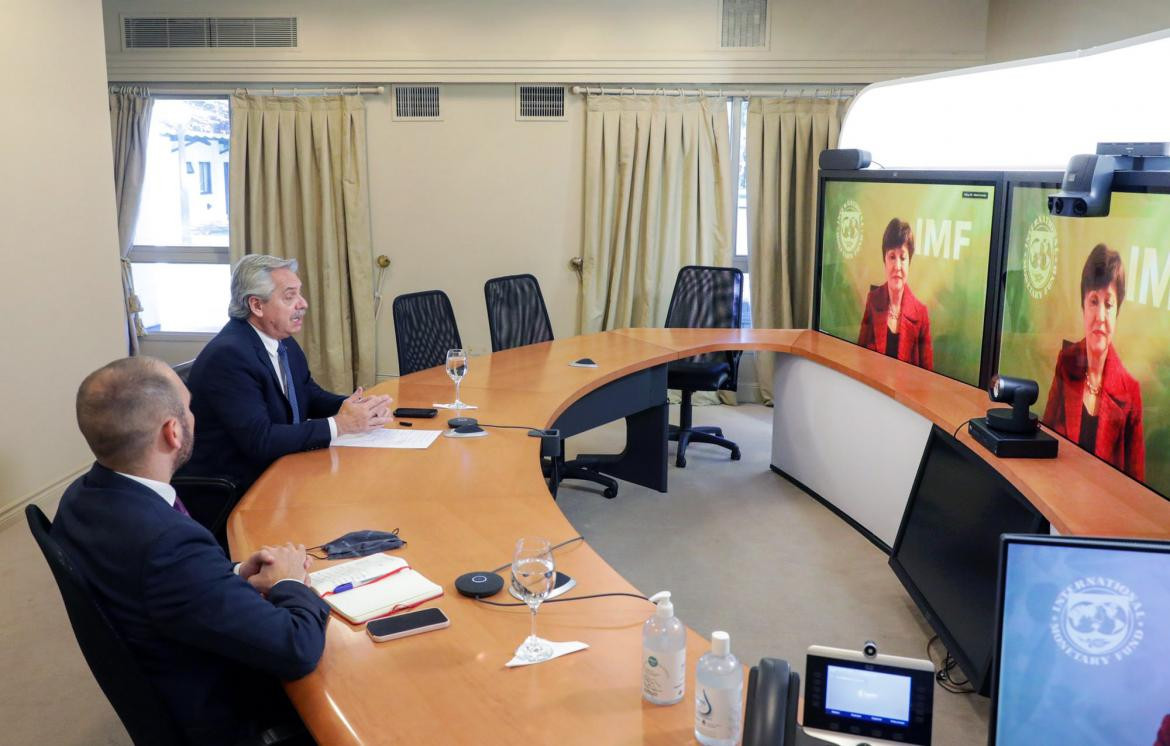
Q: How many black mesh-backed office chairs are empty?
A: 3